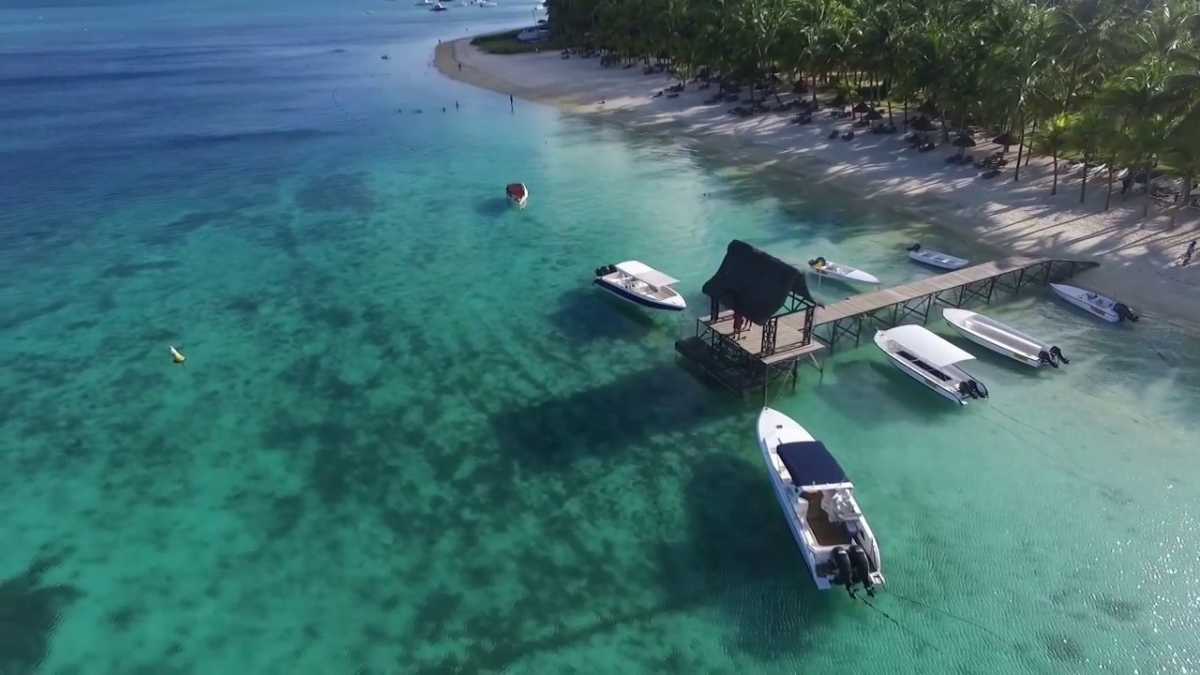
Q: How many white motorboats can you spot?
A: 7